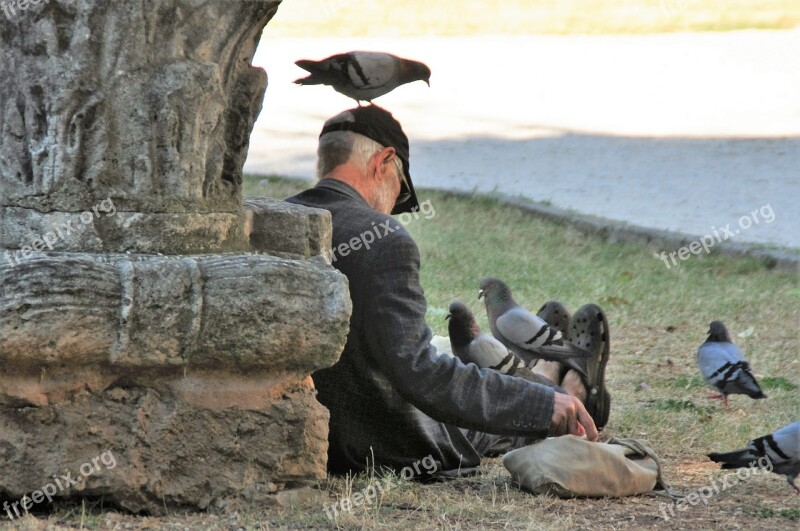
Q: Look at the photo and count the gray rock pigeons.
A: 5